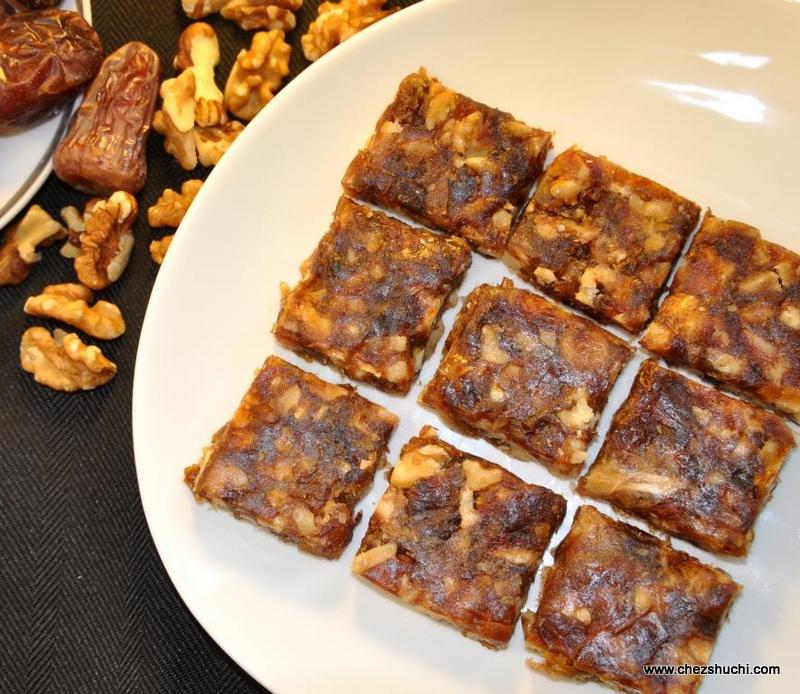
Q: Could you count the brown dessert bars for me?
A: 9